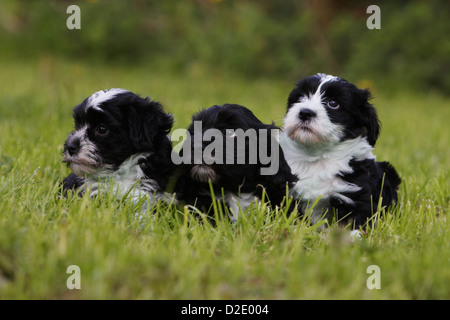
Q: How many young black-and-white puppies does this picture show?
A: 3